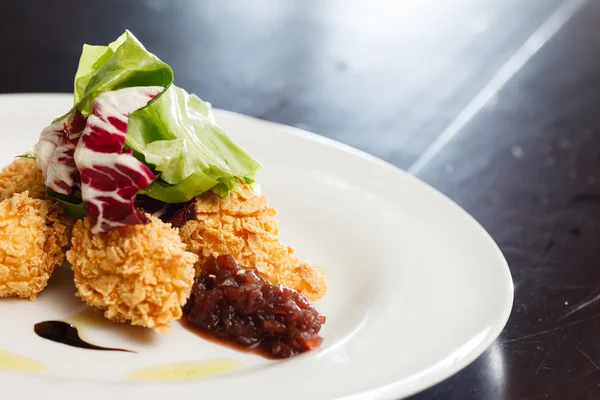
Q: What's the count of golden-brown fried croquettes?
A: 4